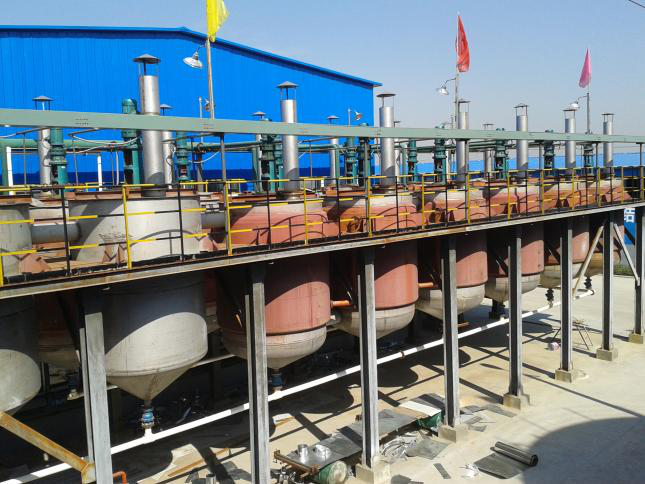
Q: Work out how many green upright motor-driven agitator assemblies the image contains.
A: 12